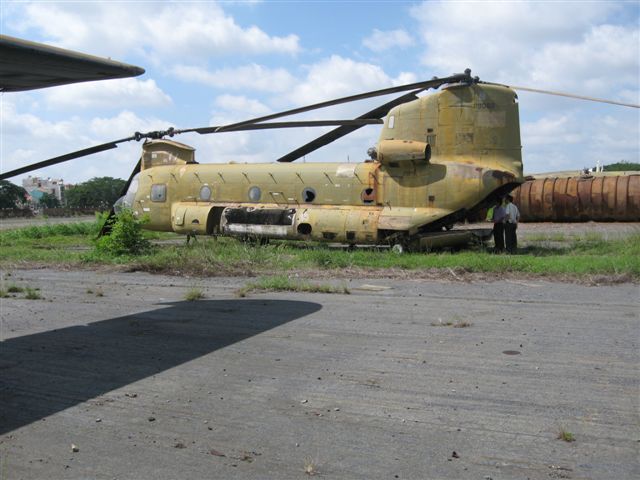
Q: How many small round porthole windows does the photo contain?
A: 4